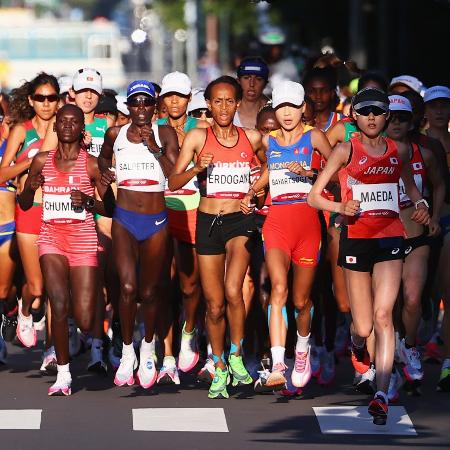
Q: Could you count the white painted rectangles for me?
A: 3